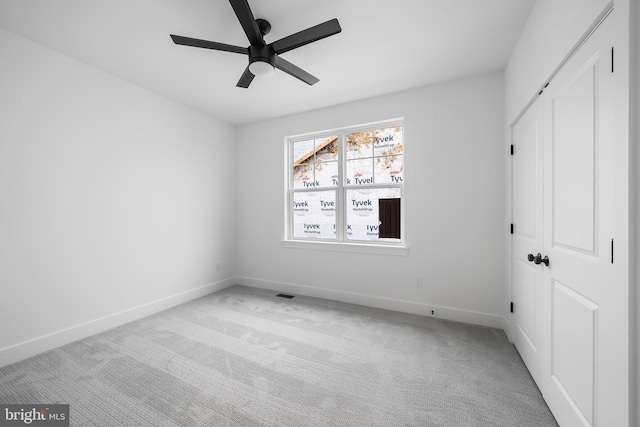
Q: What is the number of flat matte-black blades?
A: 5